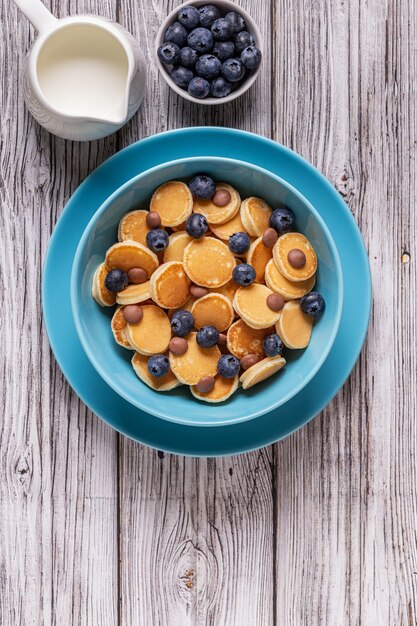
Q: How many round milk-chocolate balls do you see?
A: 12